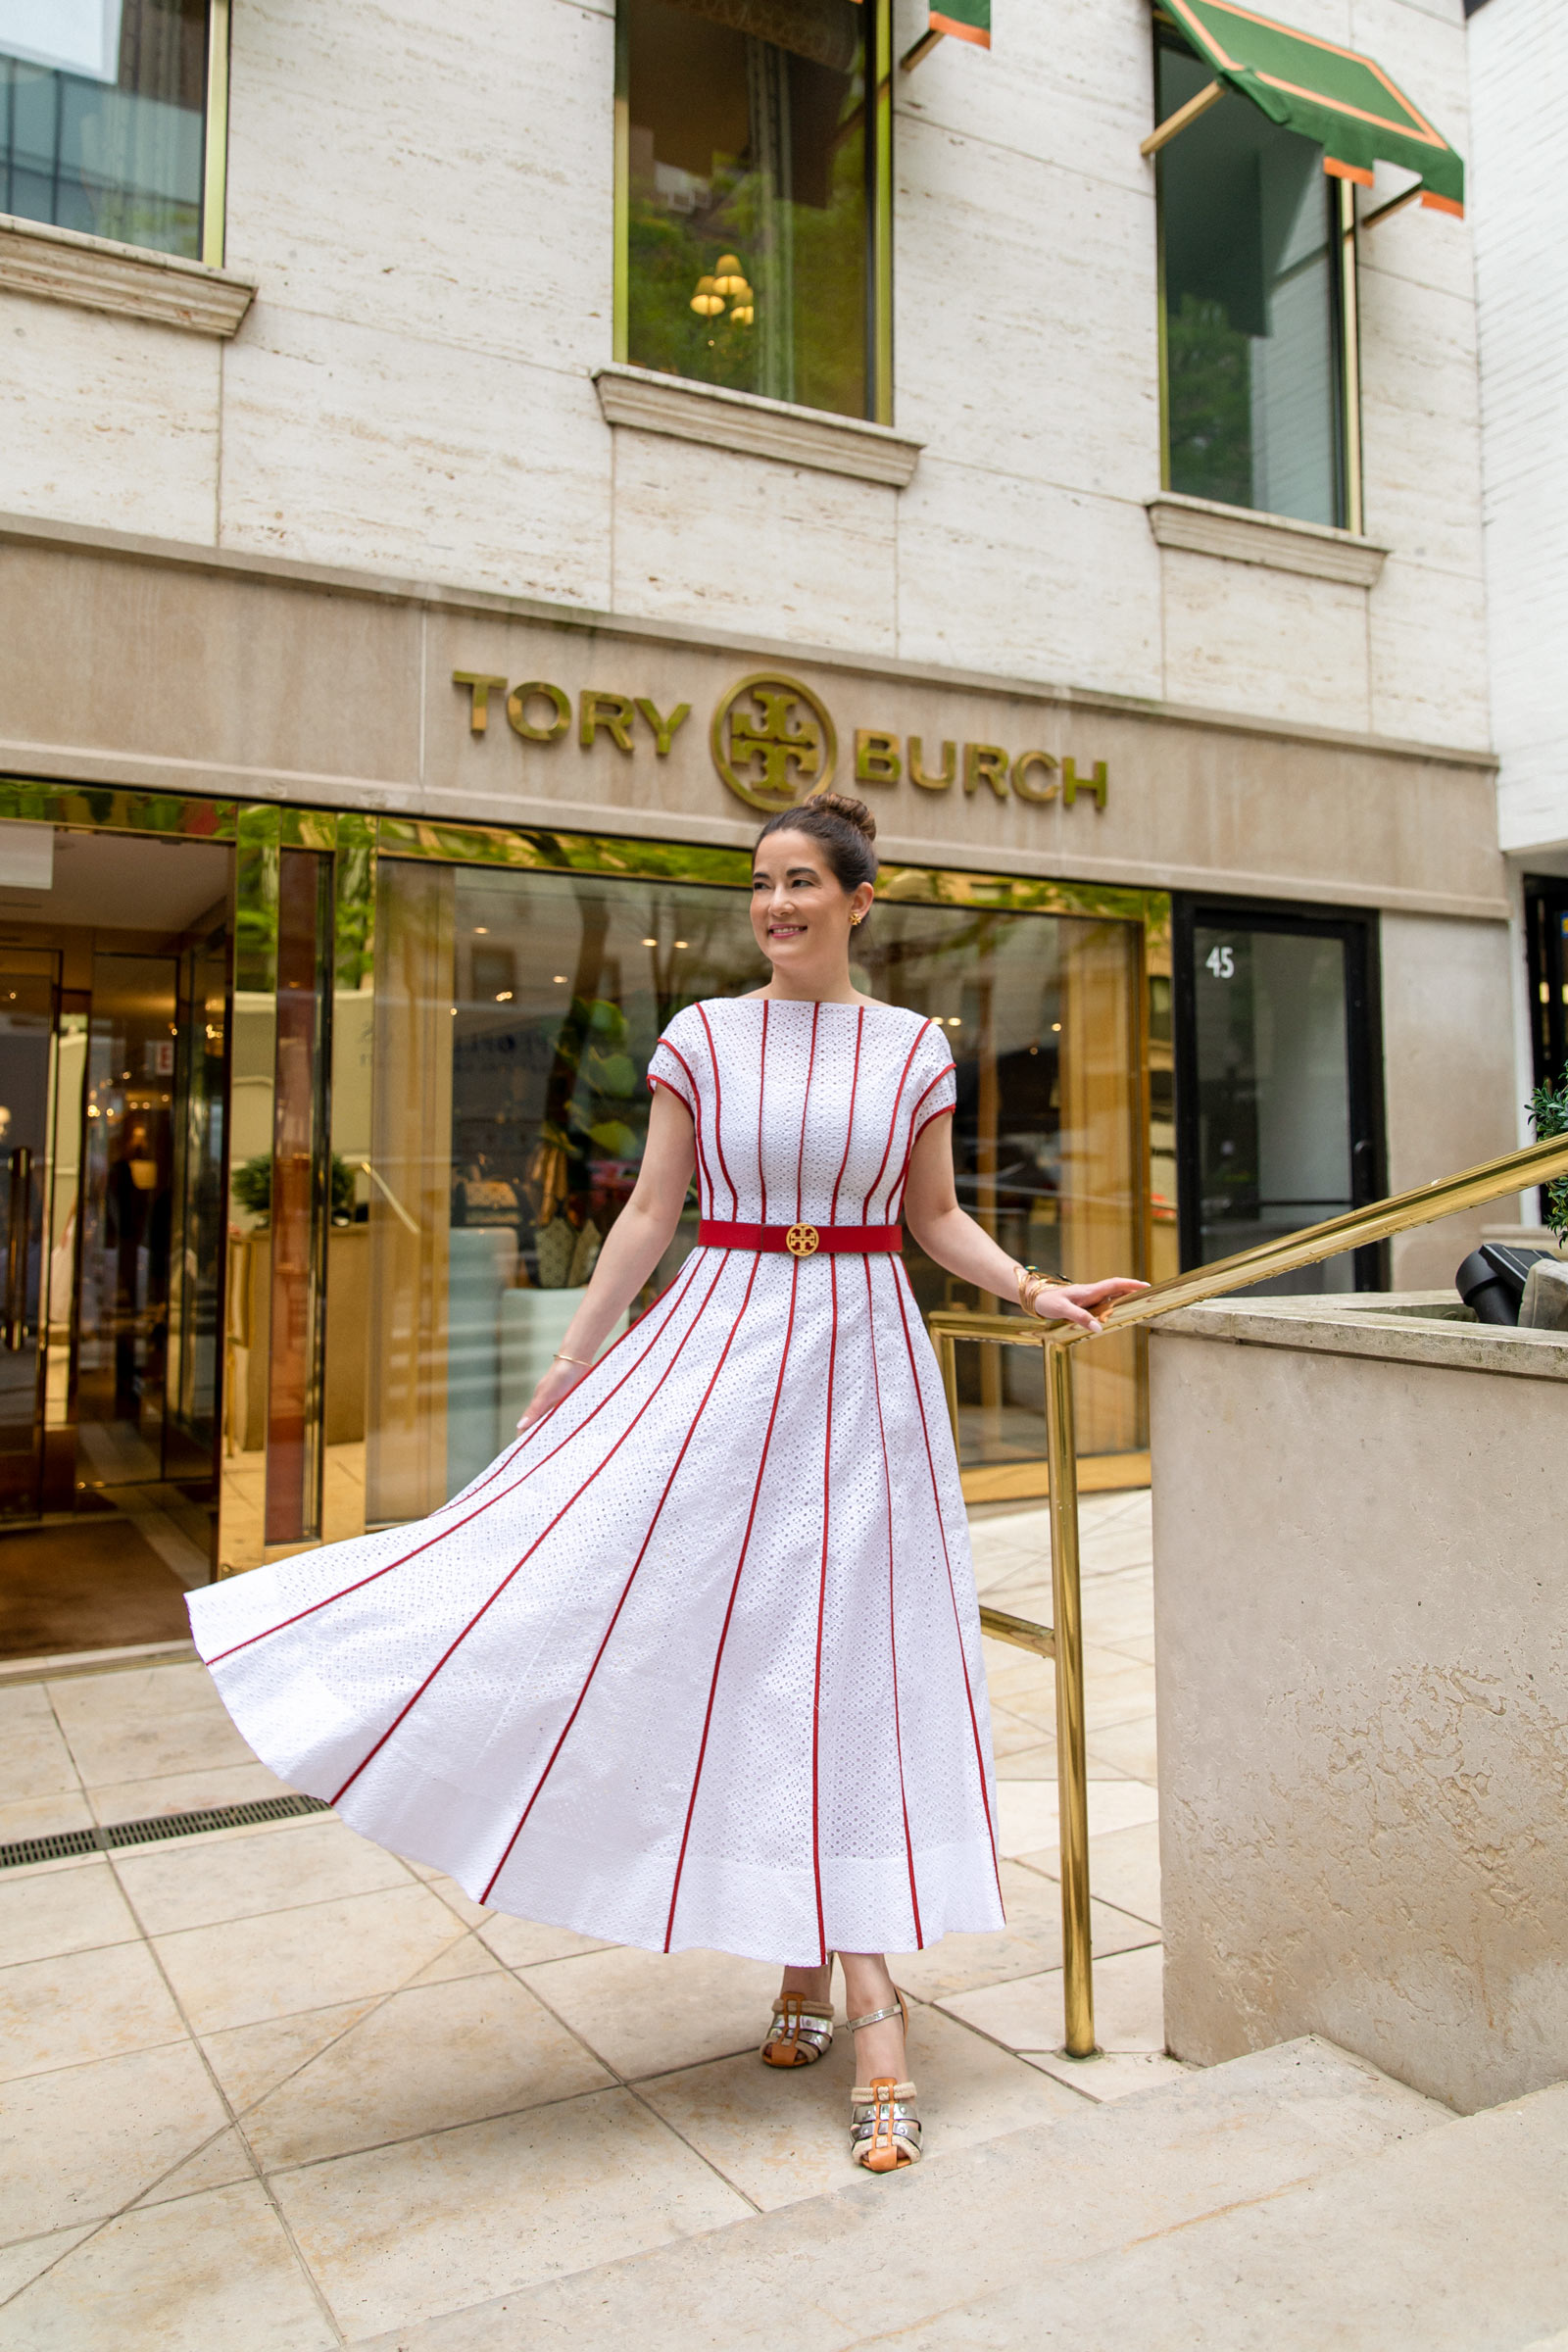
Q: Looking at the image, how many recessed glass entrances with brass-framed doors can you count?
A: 1